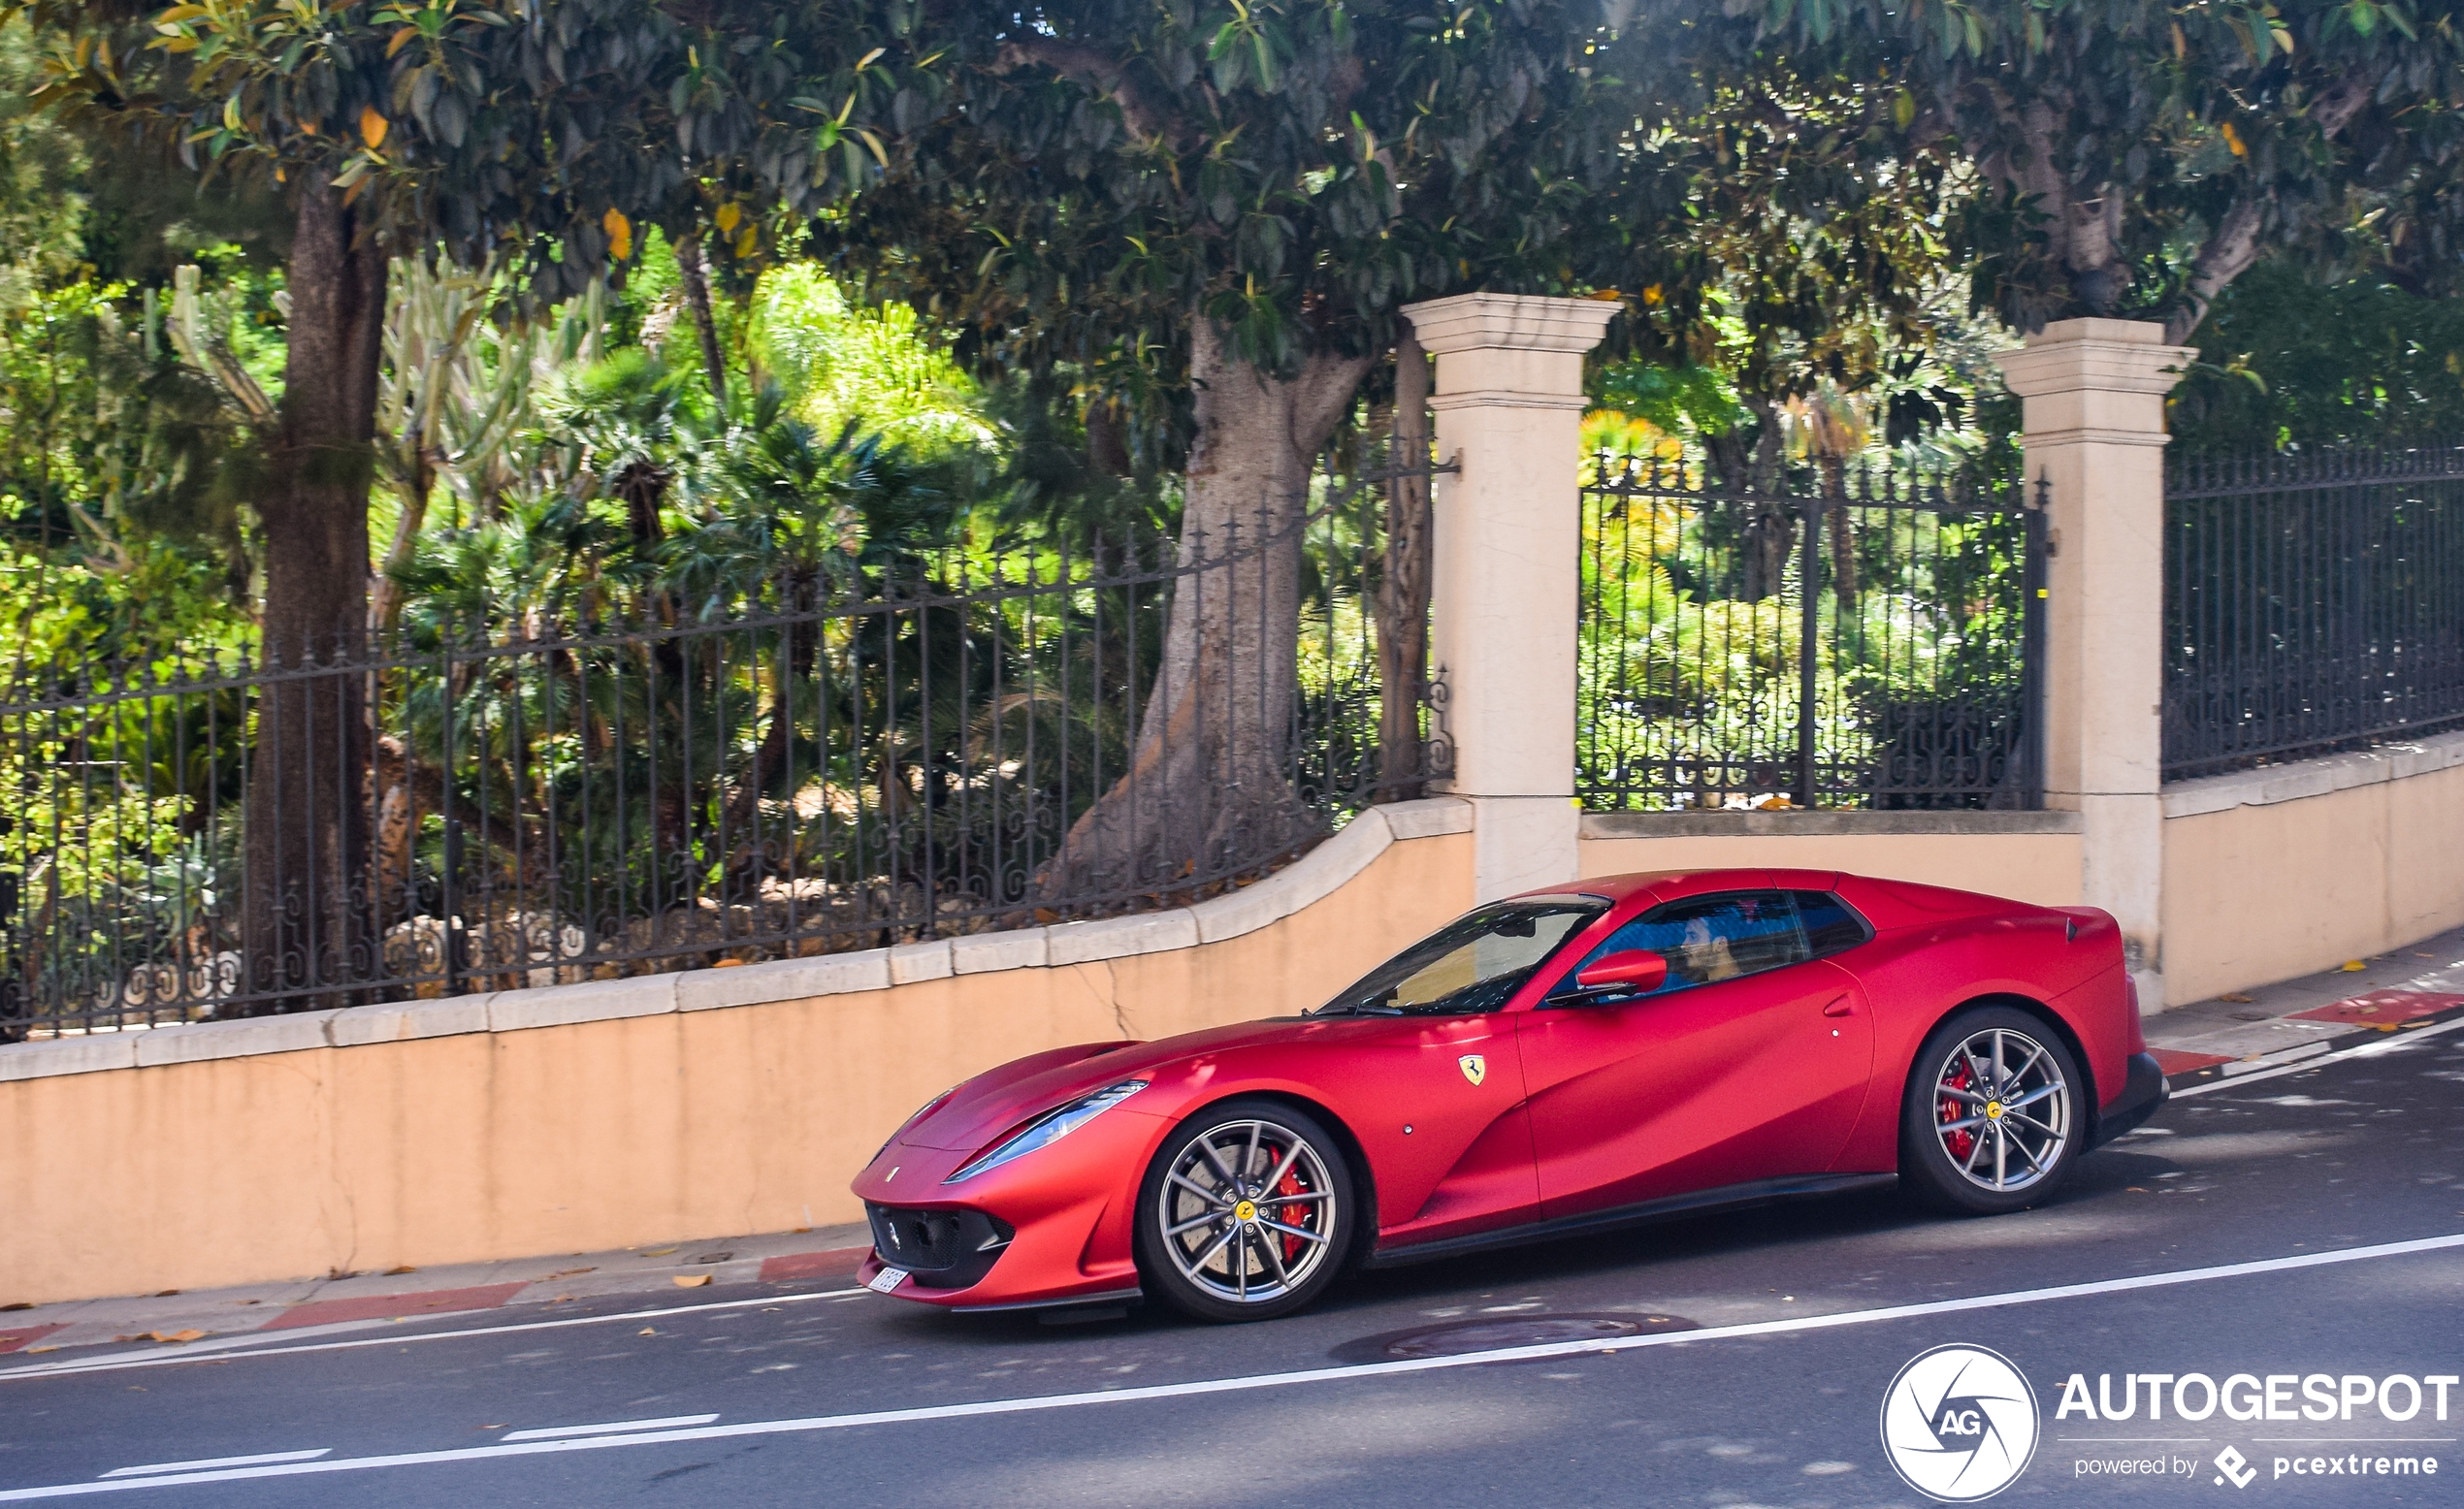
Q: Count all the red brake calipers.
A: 2